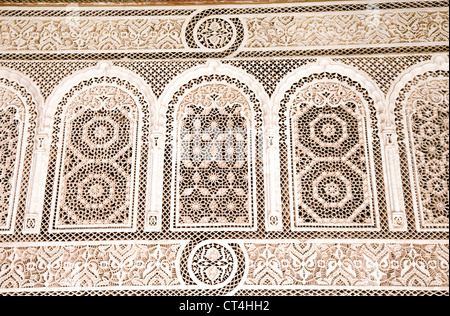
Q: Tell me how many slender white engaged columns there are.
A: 4